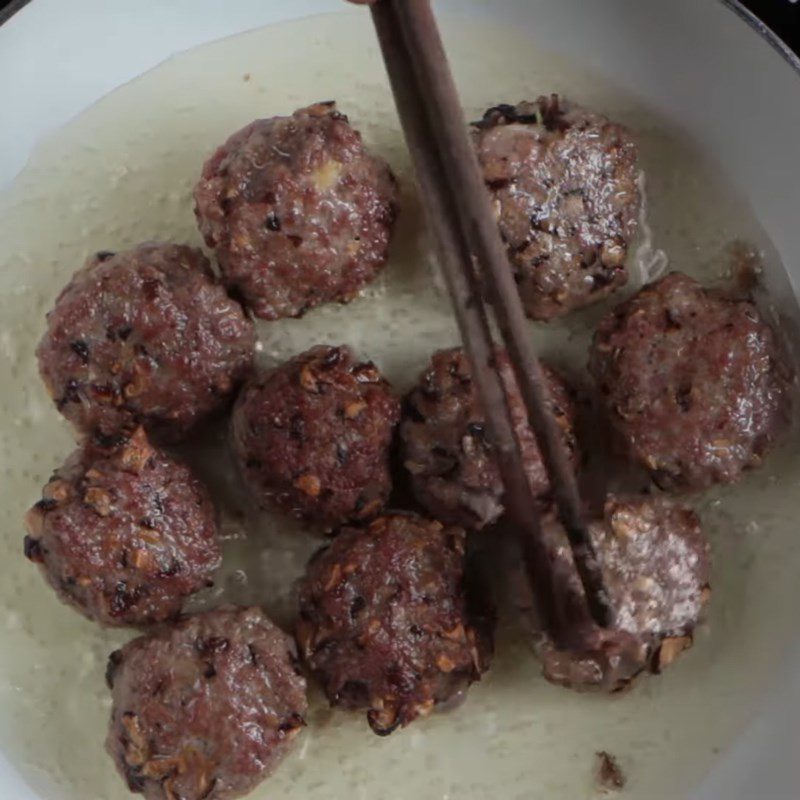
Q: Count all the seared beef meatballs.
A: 10